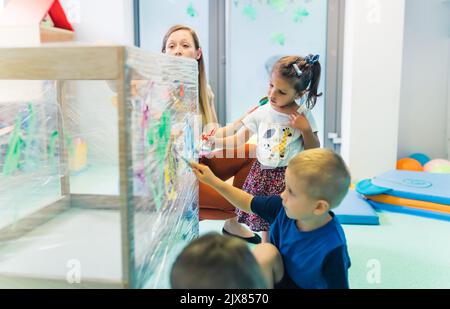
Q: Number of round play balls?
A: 3